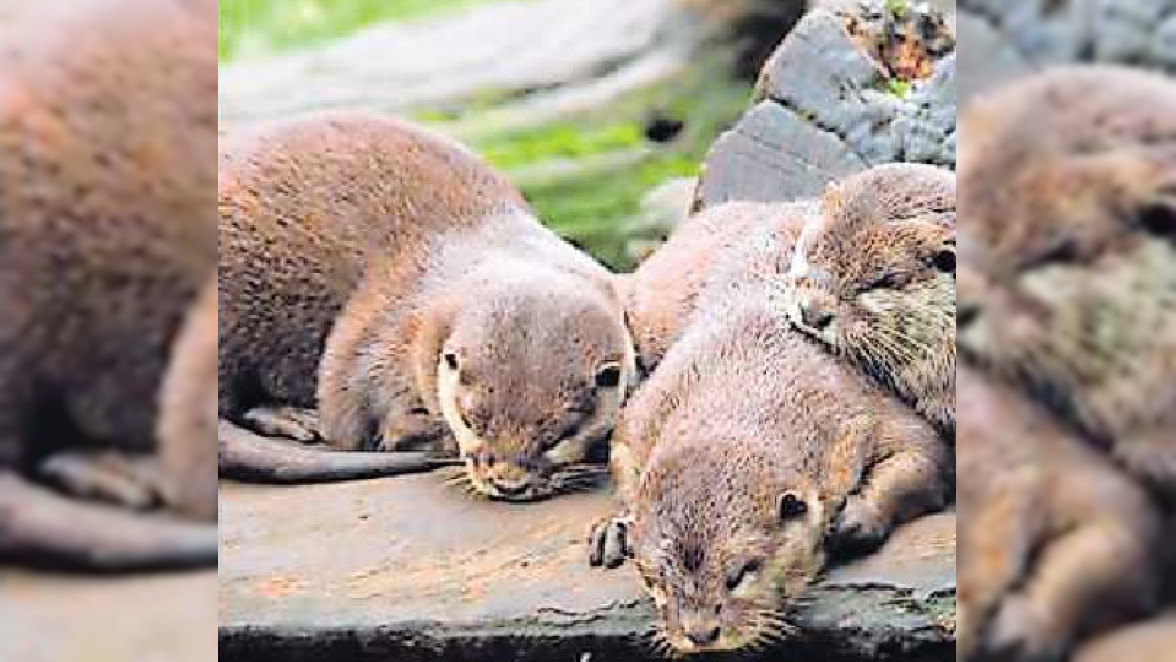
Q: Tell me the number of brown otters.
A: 3